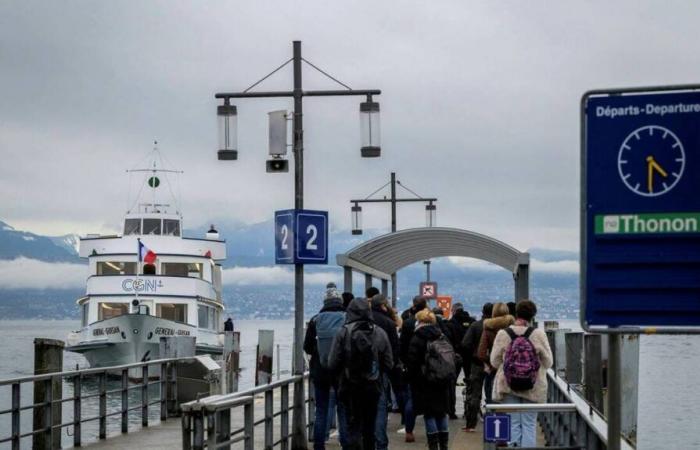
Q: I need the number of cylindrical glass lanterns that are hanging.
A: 4